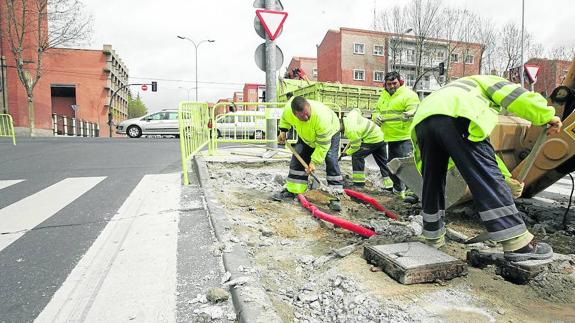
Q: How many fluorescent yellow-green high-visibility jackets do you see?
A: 4